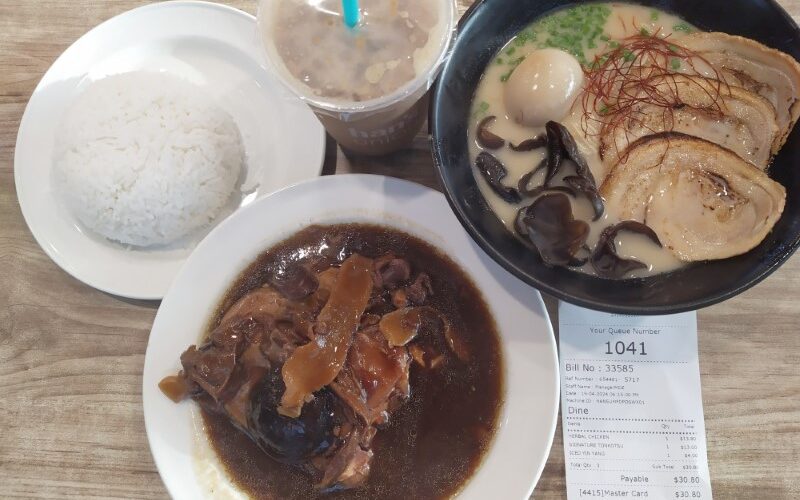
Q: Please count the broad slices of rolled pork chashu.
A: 3